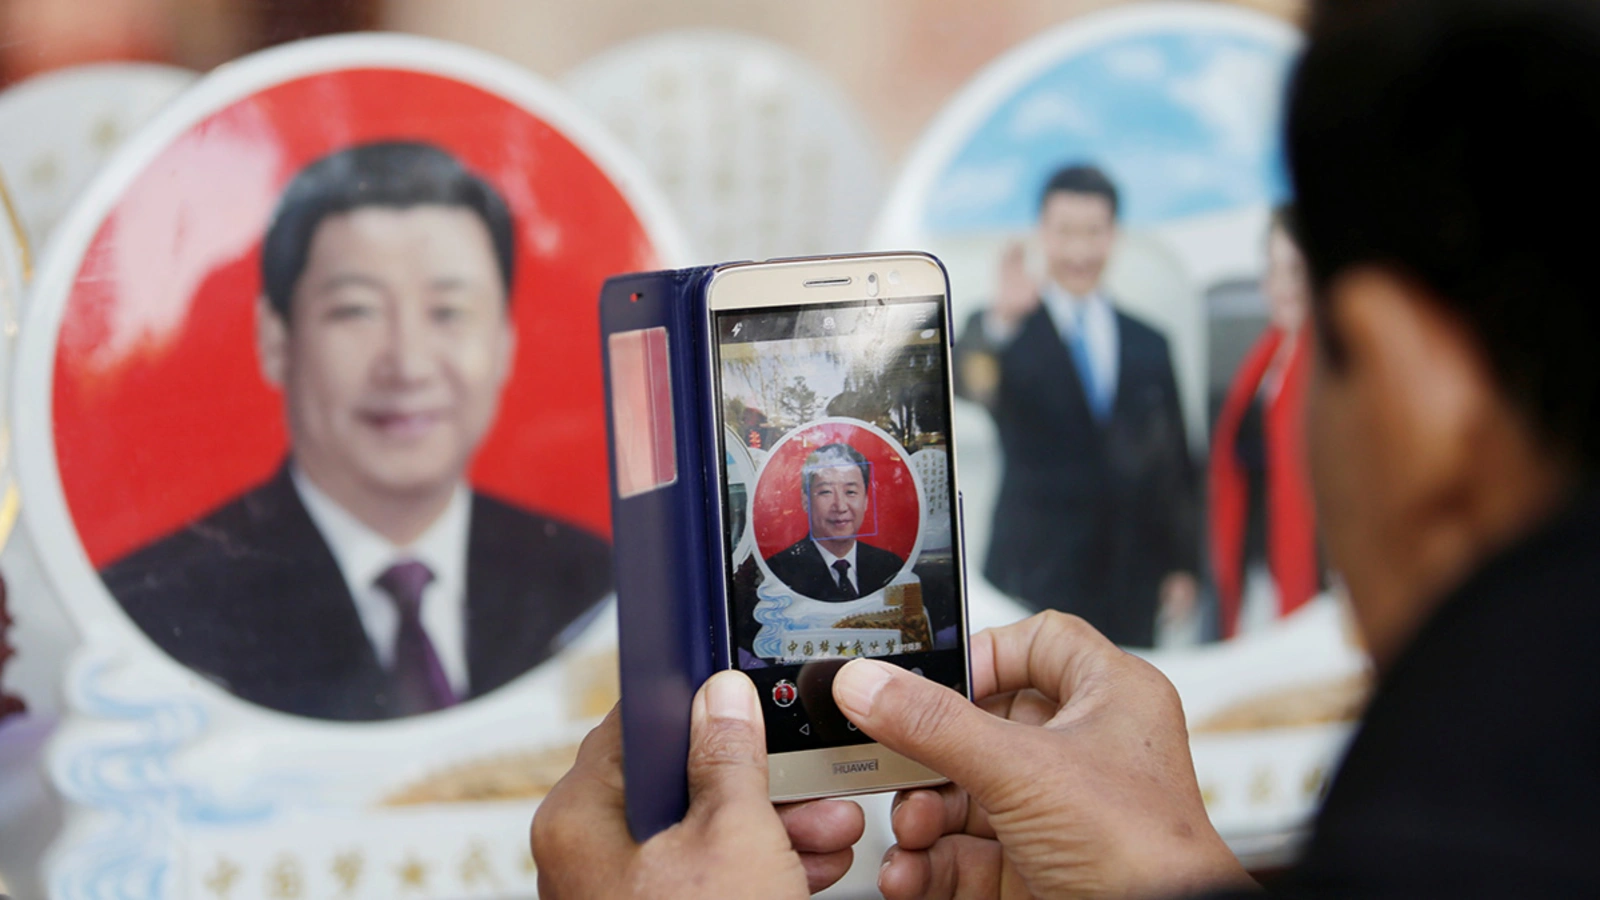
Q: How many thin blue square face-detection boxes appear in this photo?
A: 1